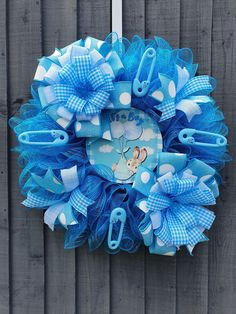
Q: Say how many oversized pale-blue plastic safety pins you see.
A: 4